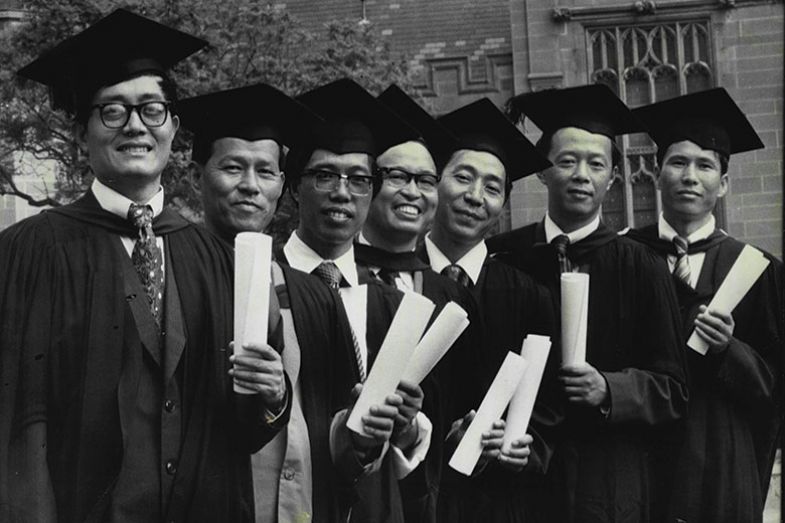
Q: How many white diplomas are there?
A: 7